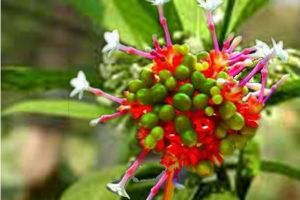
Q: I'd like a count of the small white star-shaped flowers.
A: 7